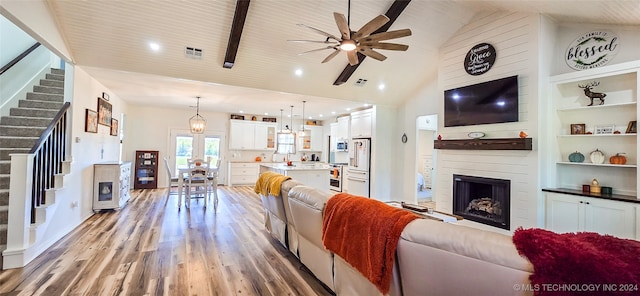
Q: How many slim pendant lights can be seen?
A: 3